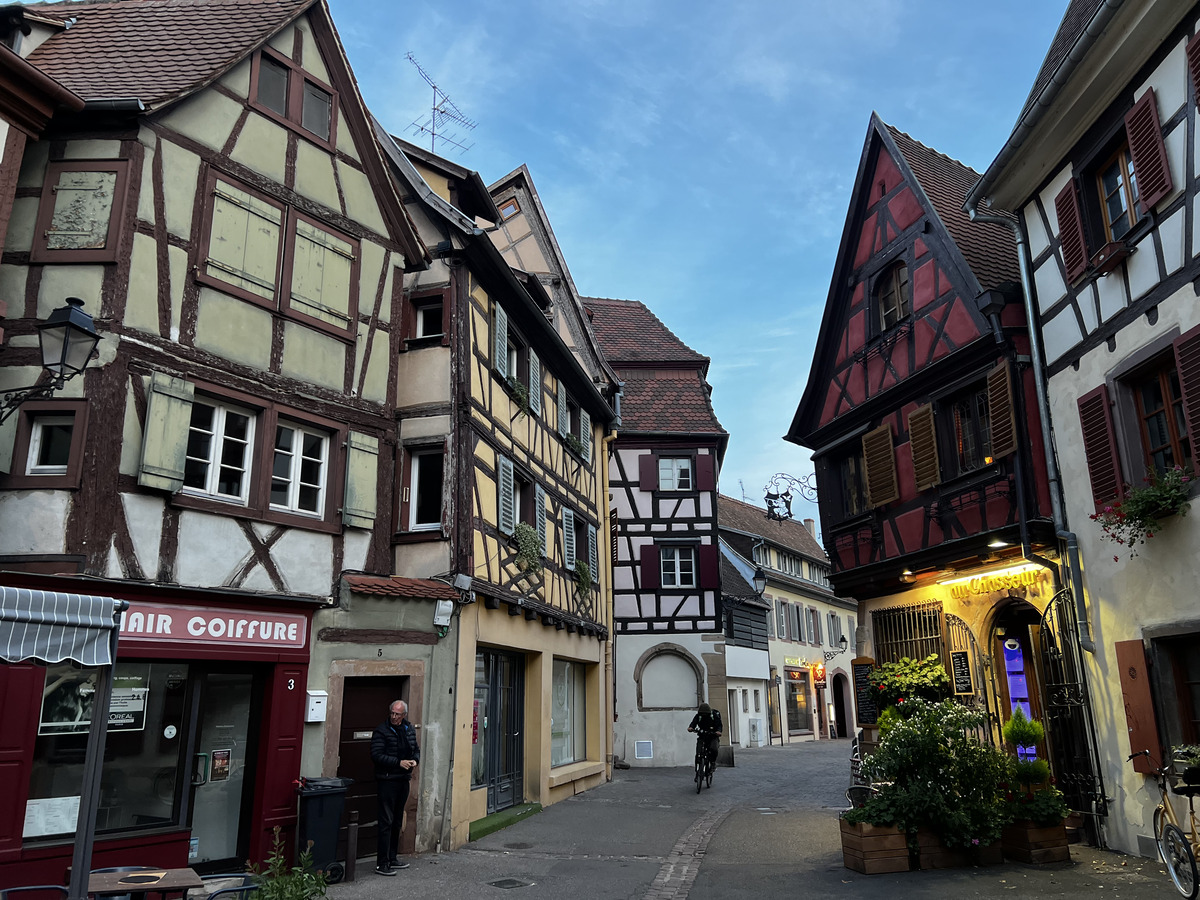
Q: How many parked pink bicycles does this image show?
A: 0